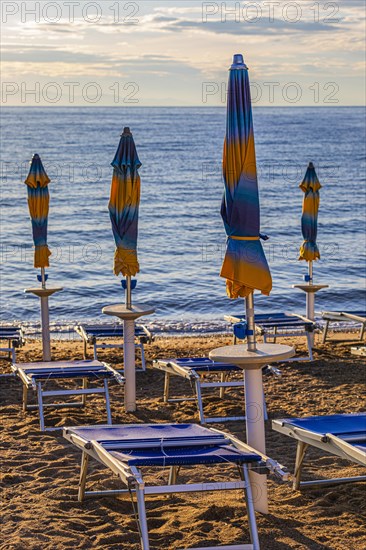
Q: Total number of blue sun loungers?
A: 8